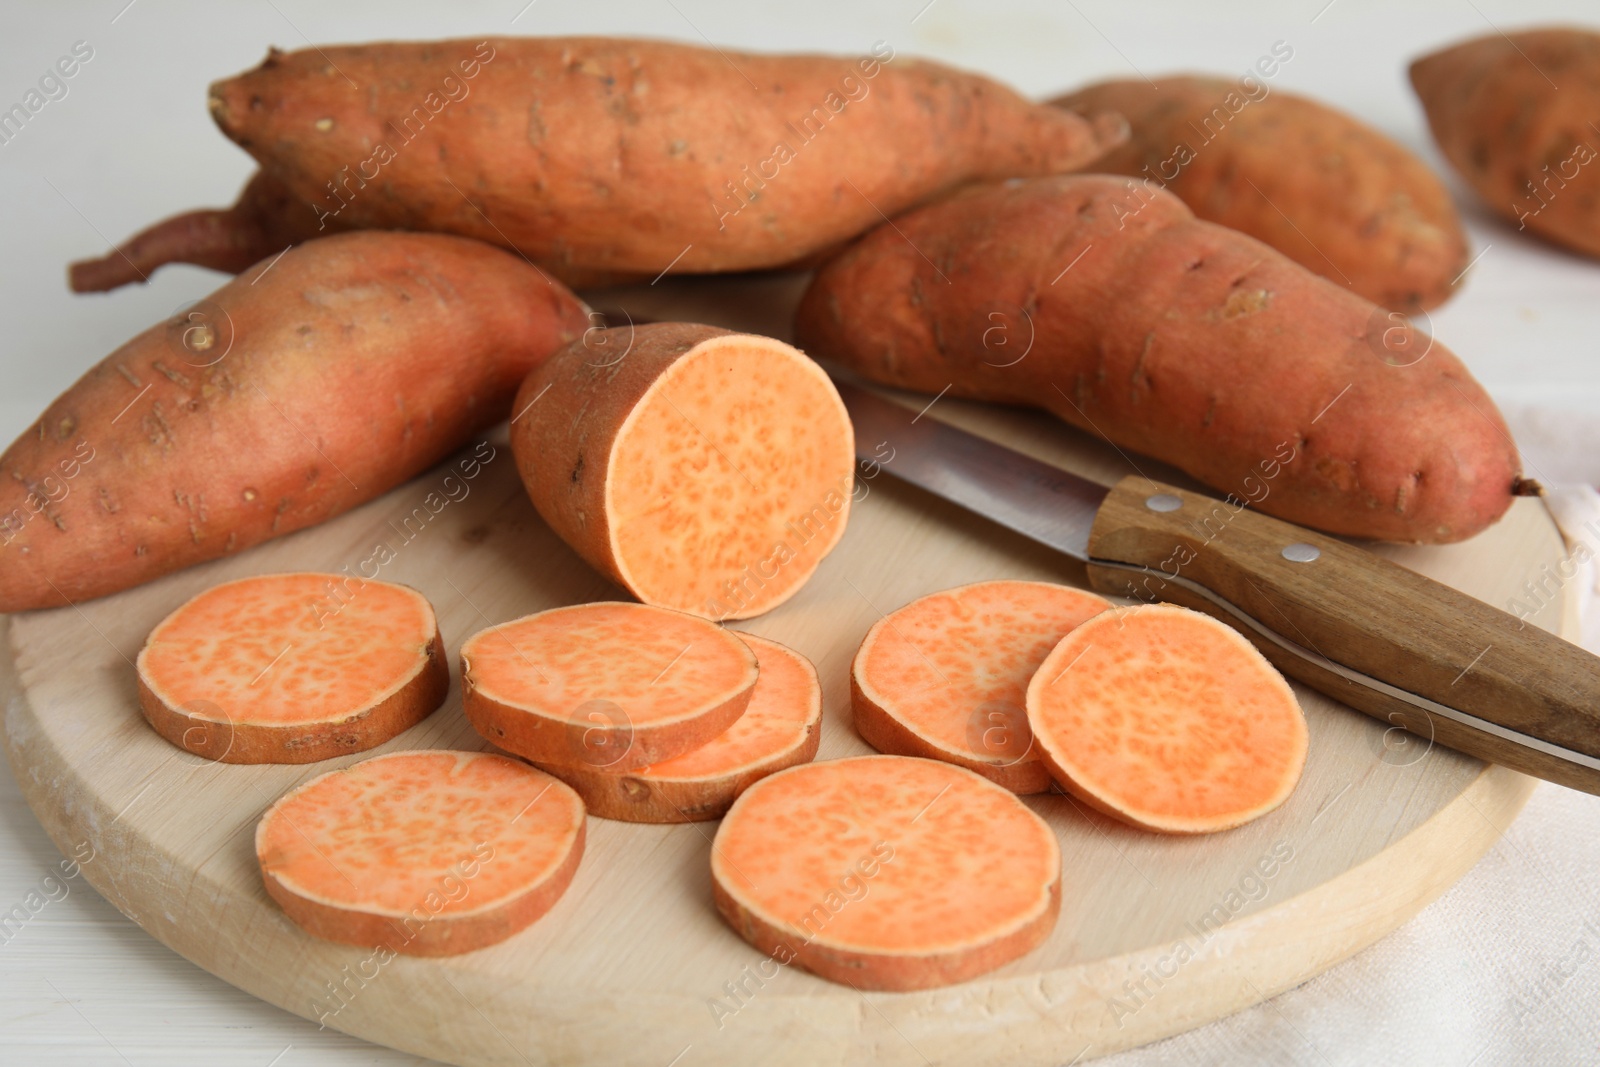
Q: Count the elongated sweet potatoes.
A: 6